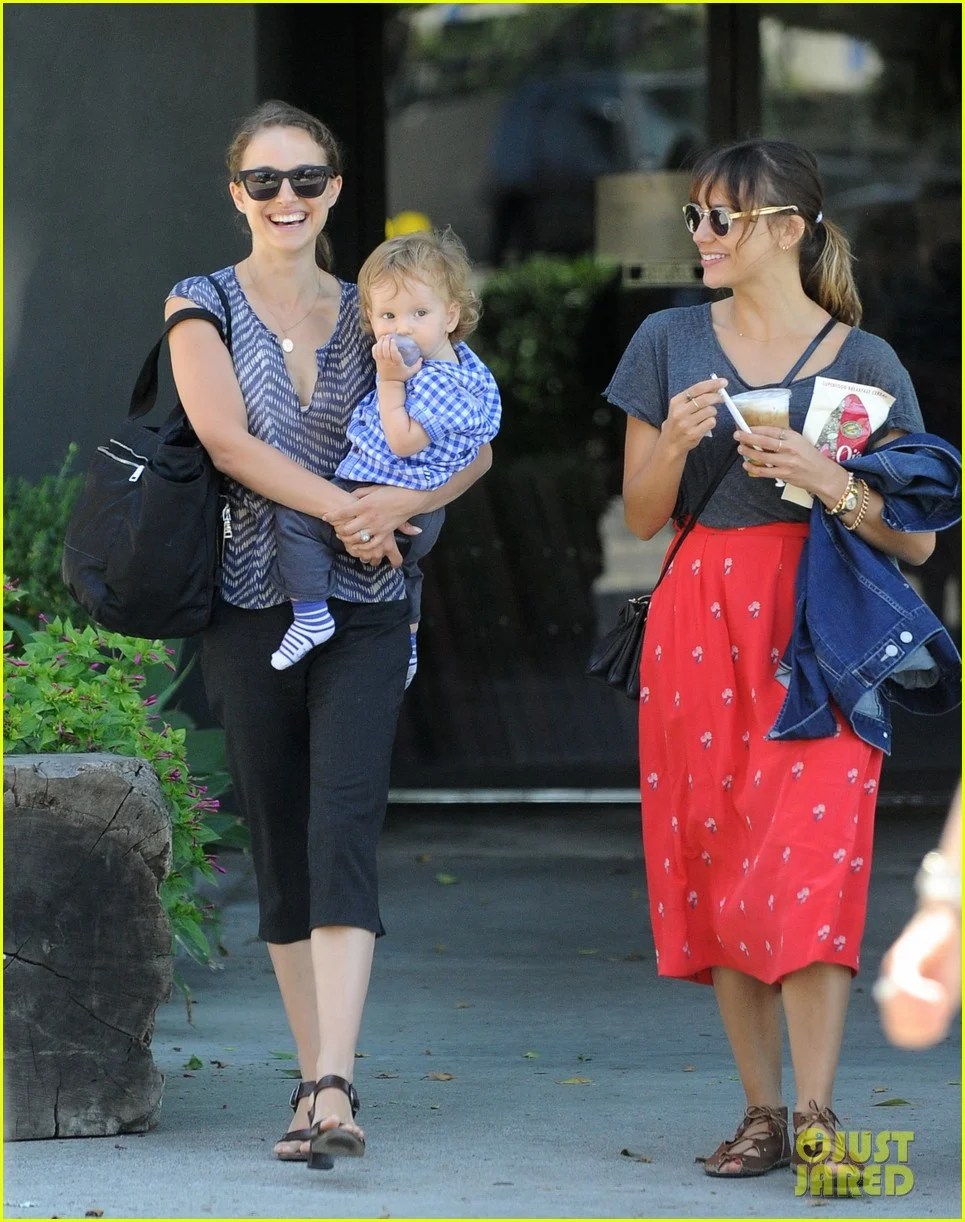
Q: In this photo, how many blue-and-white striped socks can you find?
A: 2